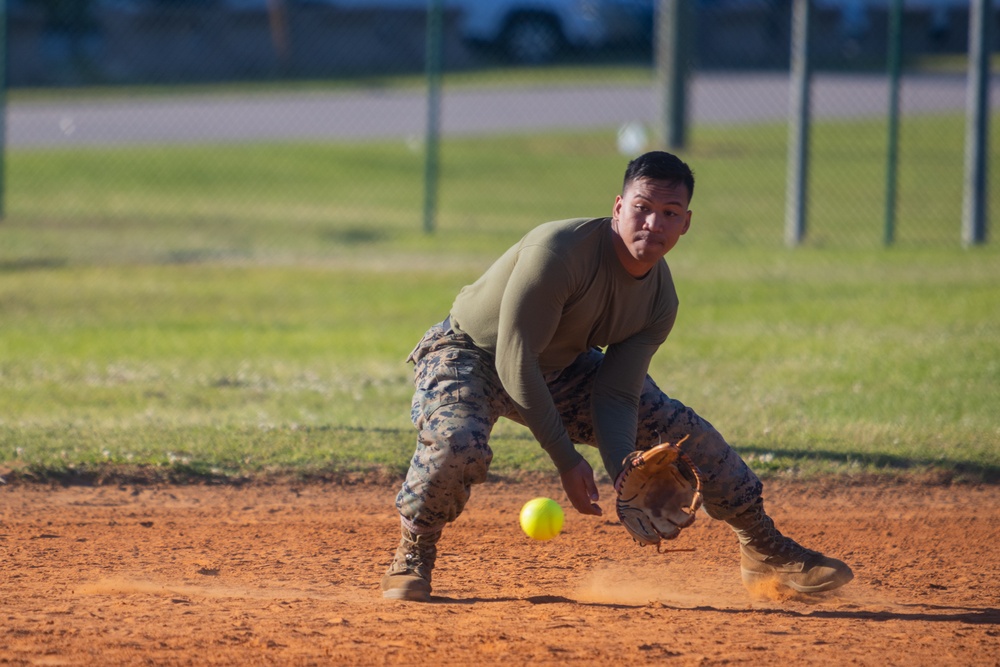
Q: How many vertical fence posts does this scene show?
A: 6